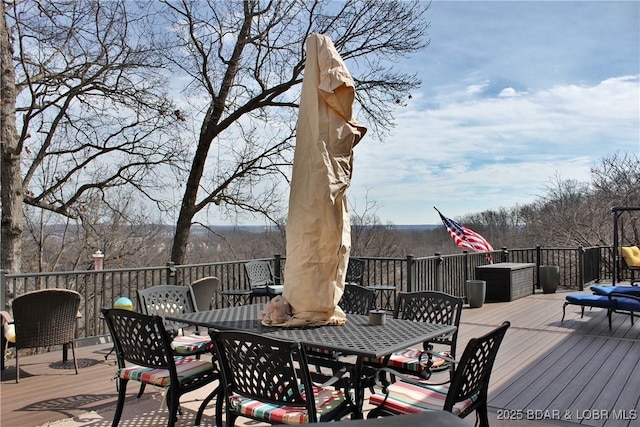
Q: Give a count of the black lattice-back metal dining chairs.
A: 6